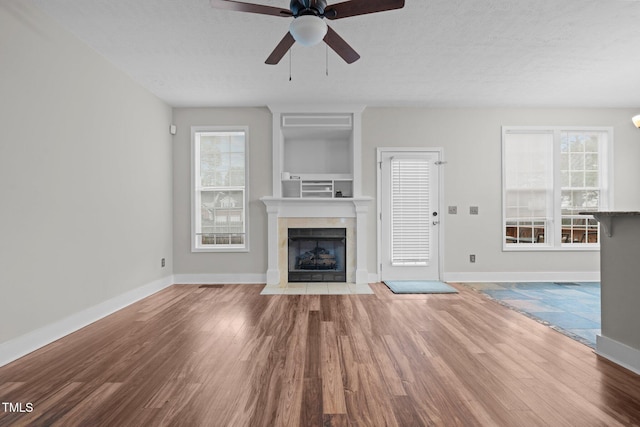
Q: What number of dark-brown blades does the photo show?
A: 4